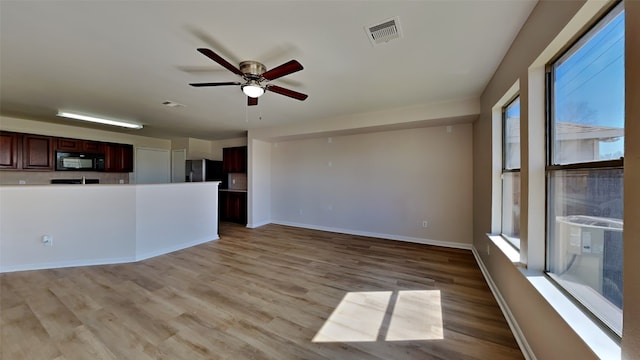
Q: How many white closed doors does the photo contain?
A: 2